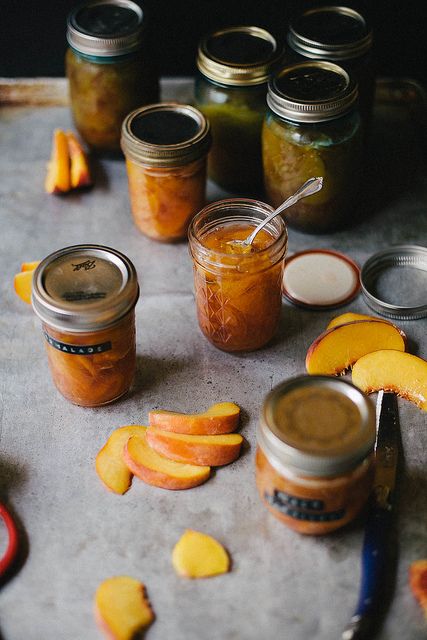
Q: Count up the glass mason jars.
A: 8